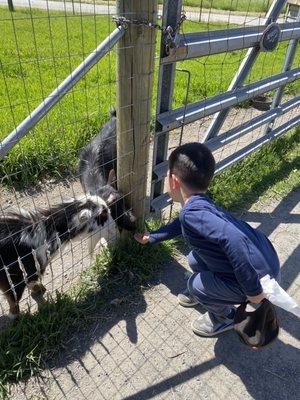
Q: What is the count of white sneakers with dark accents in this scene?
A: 2